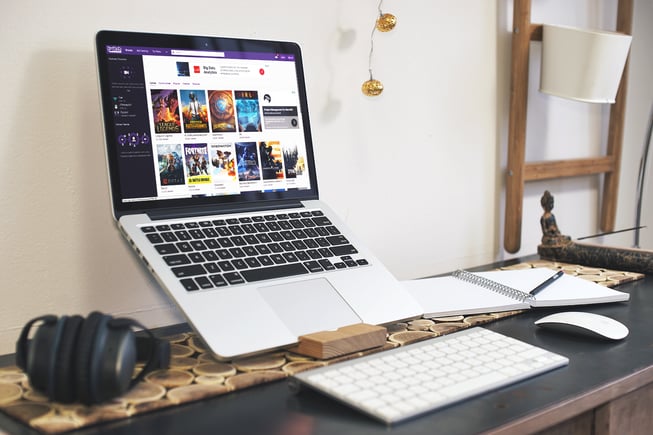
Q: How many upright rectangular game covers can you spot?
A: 10